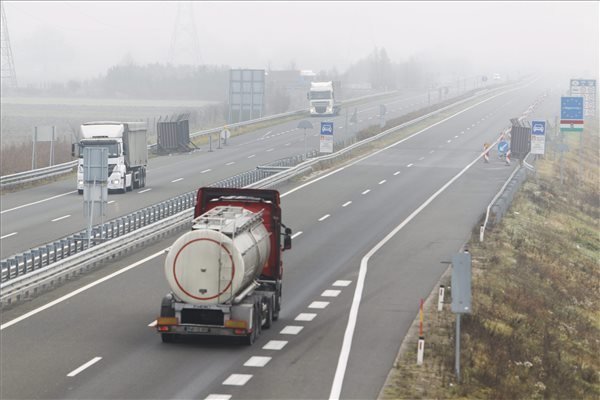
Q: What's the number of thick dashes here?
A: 9